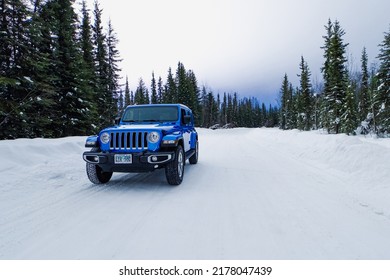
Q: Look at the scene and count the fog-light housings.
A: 2